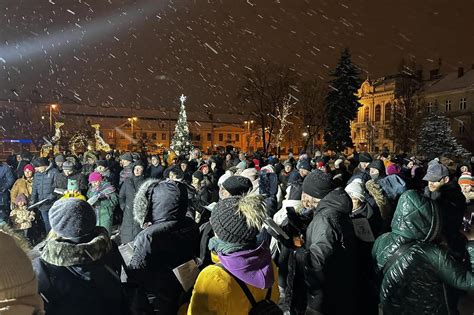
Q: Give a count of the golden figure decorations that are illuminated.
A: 2